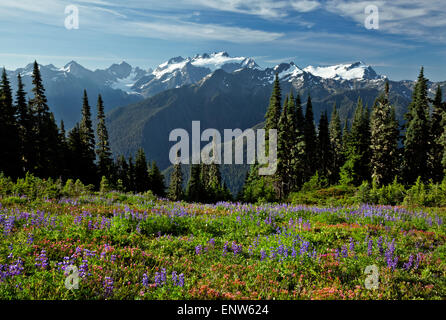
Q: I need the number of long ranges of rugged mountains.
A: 1